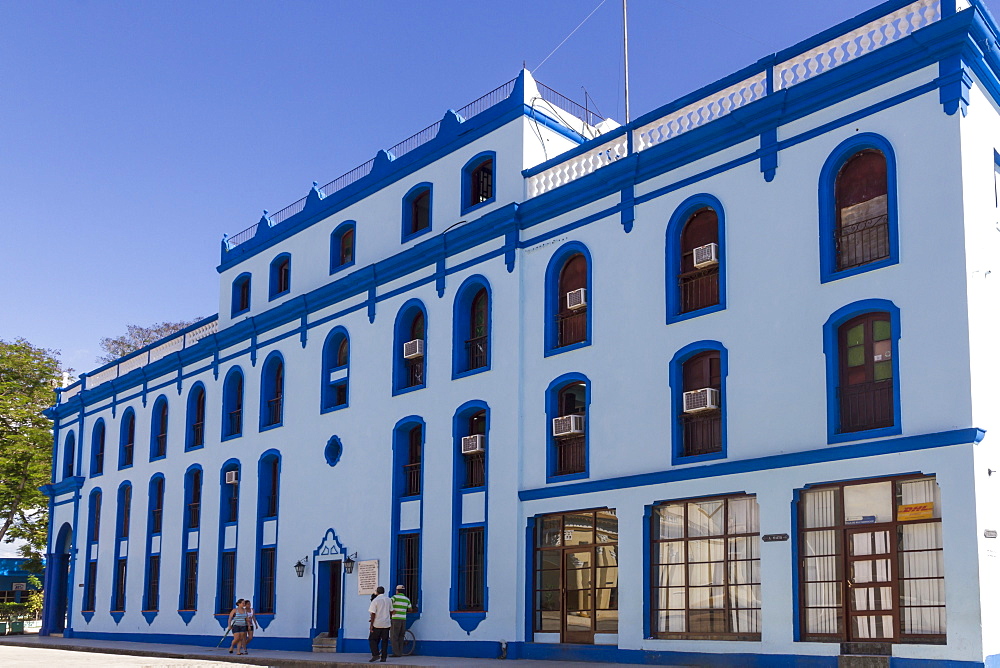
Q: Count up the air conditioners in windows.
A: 7